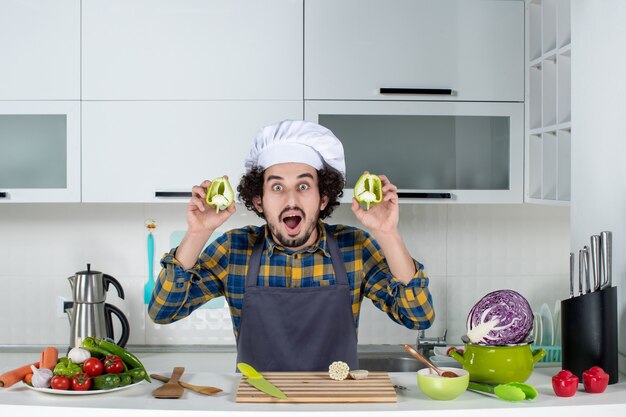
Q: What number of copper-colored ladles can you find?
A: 1